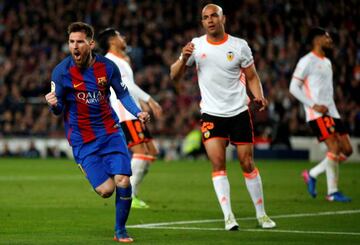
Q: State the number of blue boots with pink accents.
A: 2